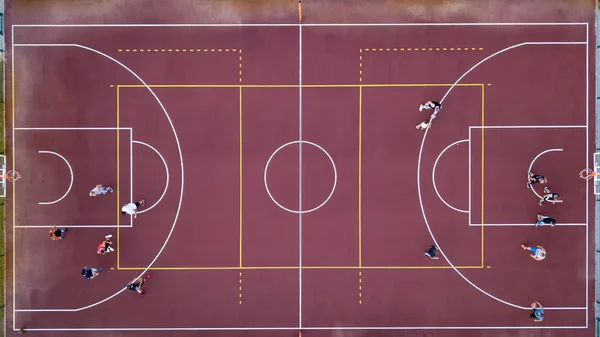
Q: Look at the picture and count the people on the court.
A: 14